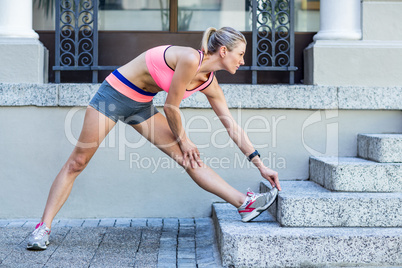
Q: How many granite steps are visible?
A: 4